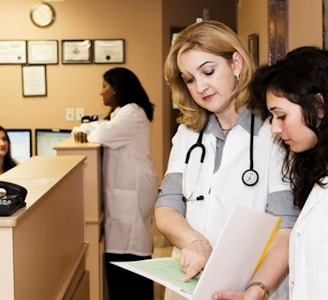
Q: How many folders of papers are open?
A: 1